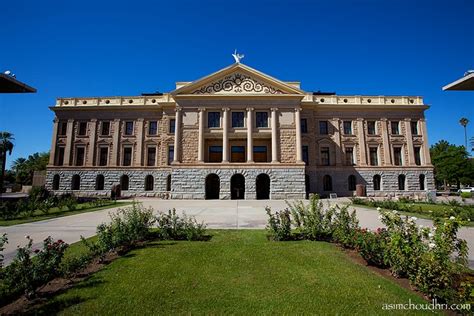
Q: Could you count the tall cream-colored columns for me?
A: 6